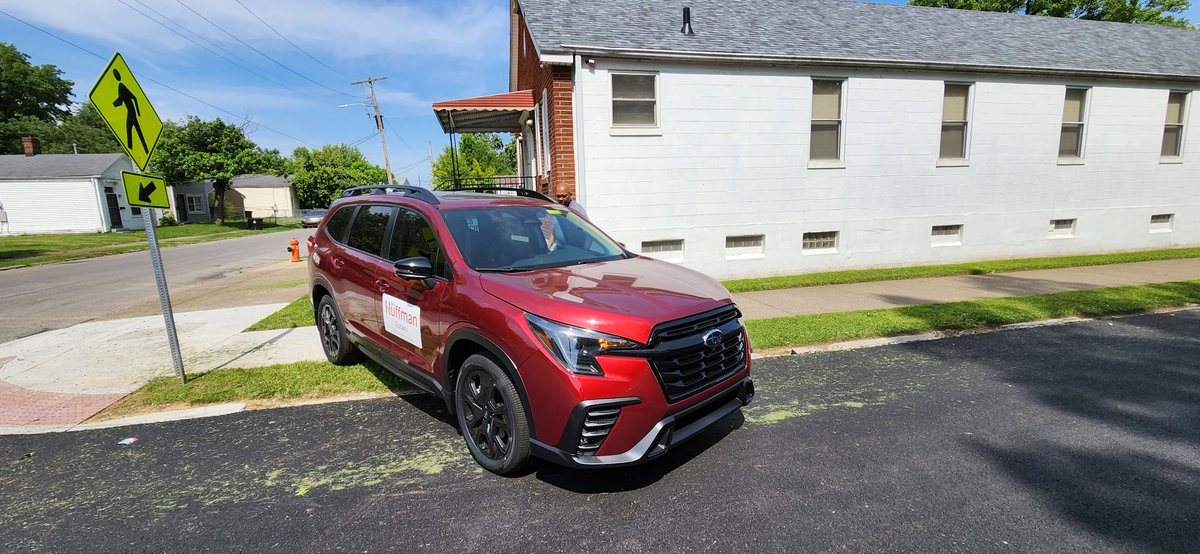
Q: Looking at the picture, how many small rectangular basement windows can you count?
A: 6